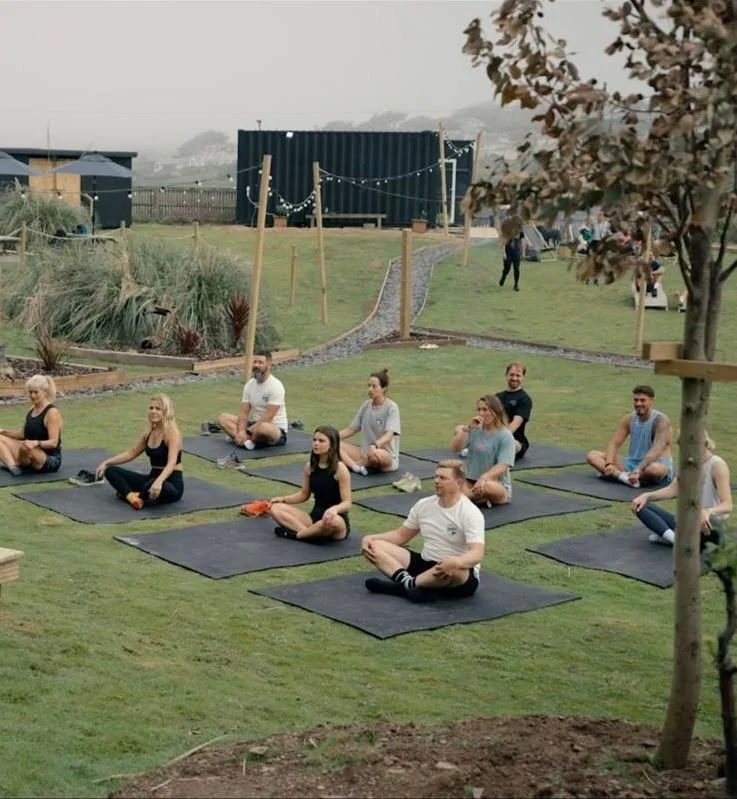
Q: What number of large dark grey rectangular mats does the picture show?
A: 10